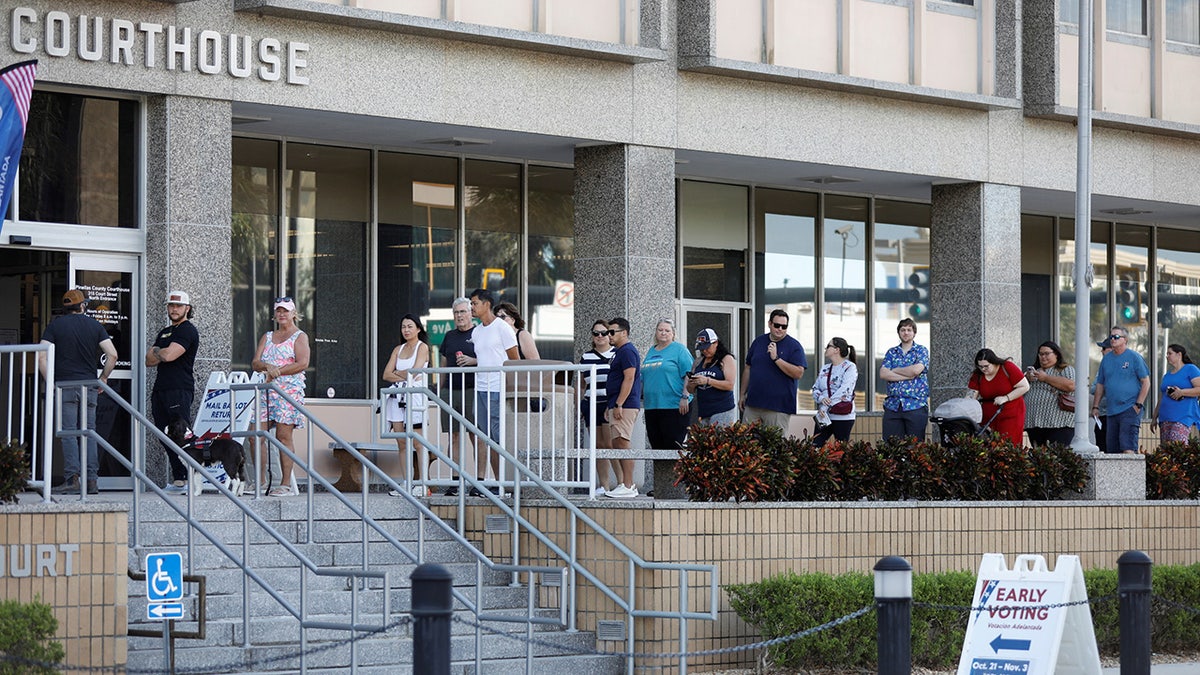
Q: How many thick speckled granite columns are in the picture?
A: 3